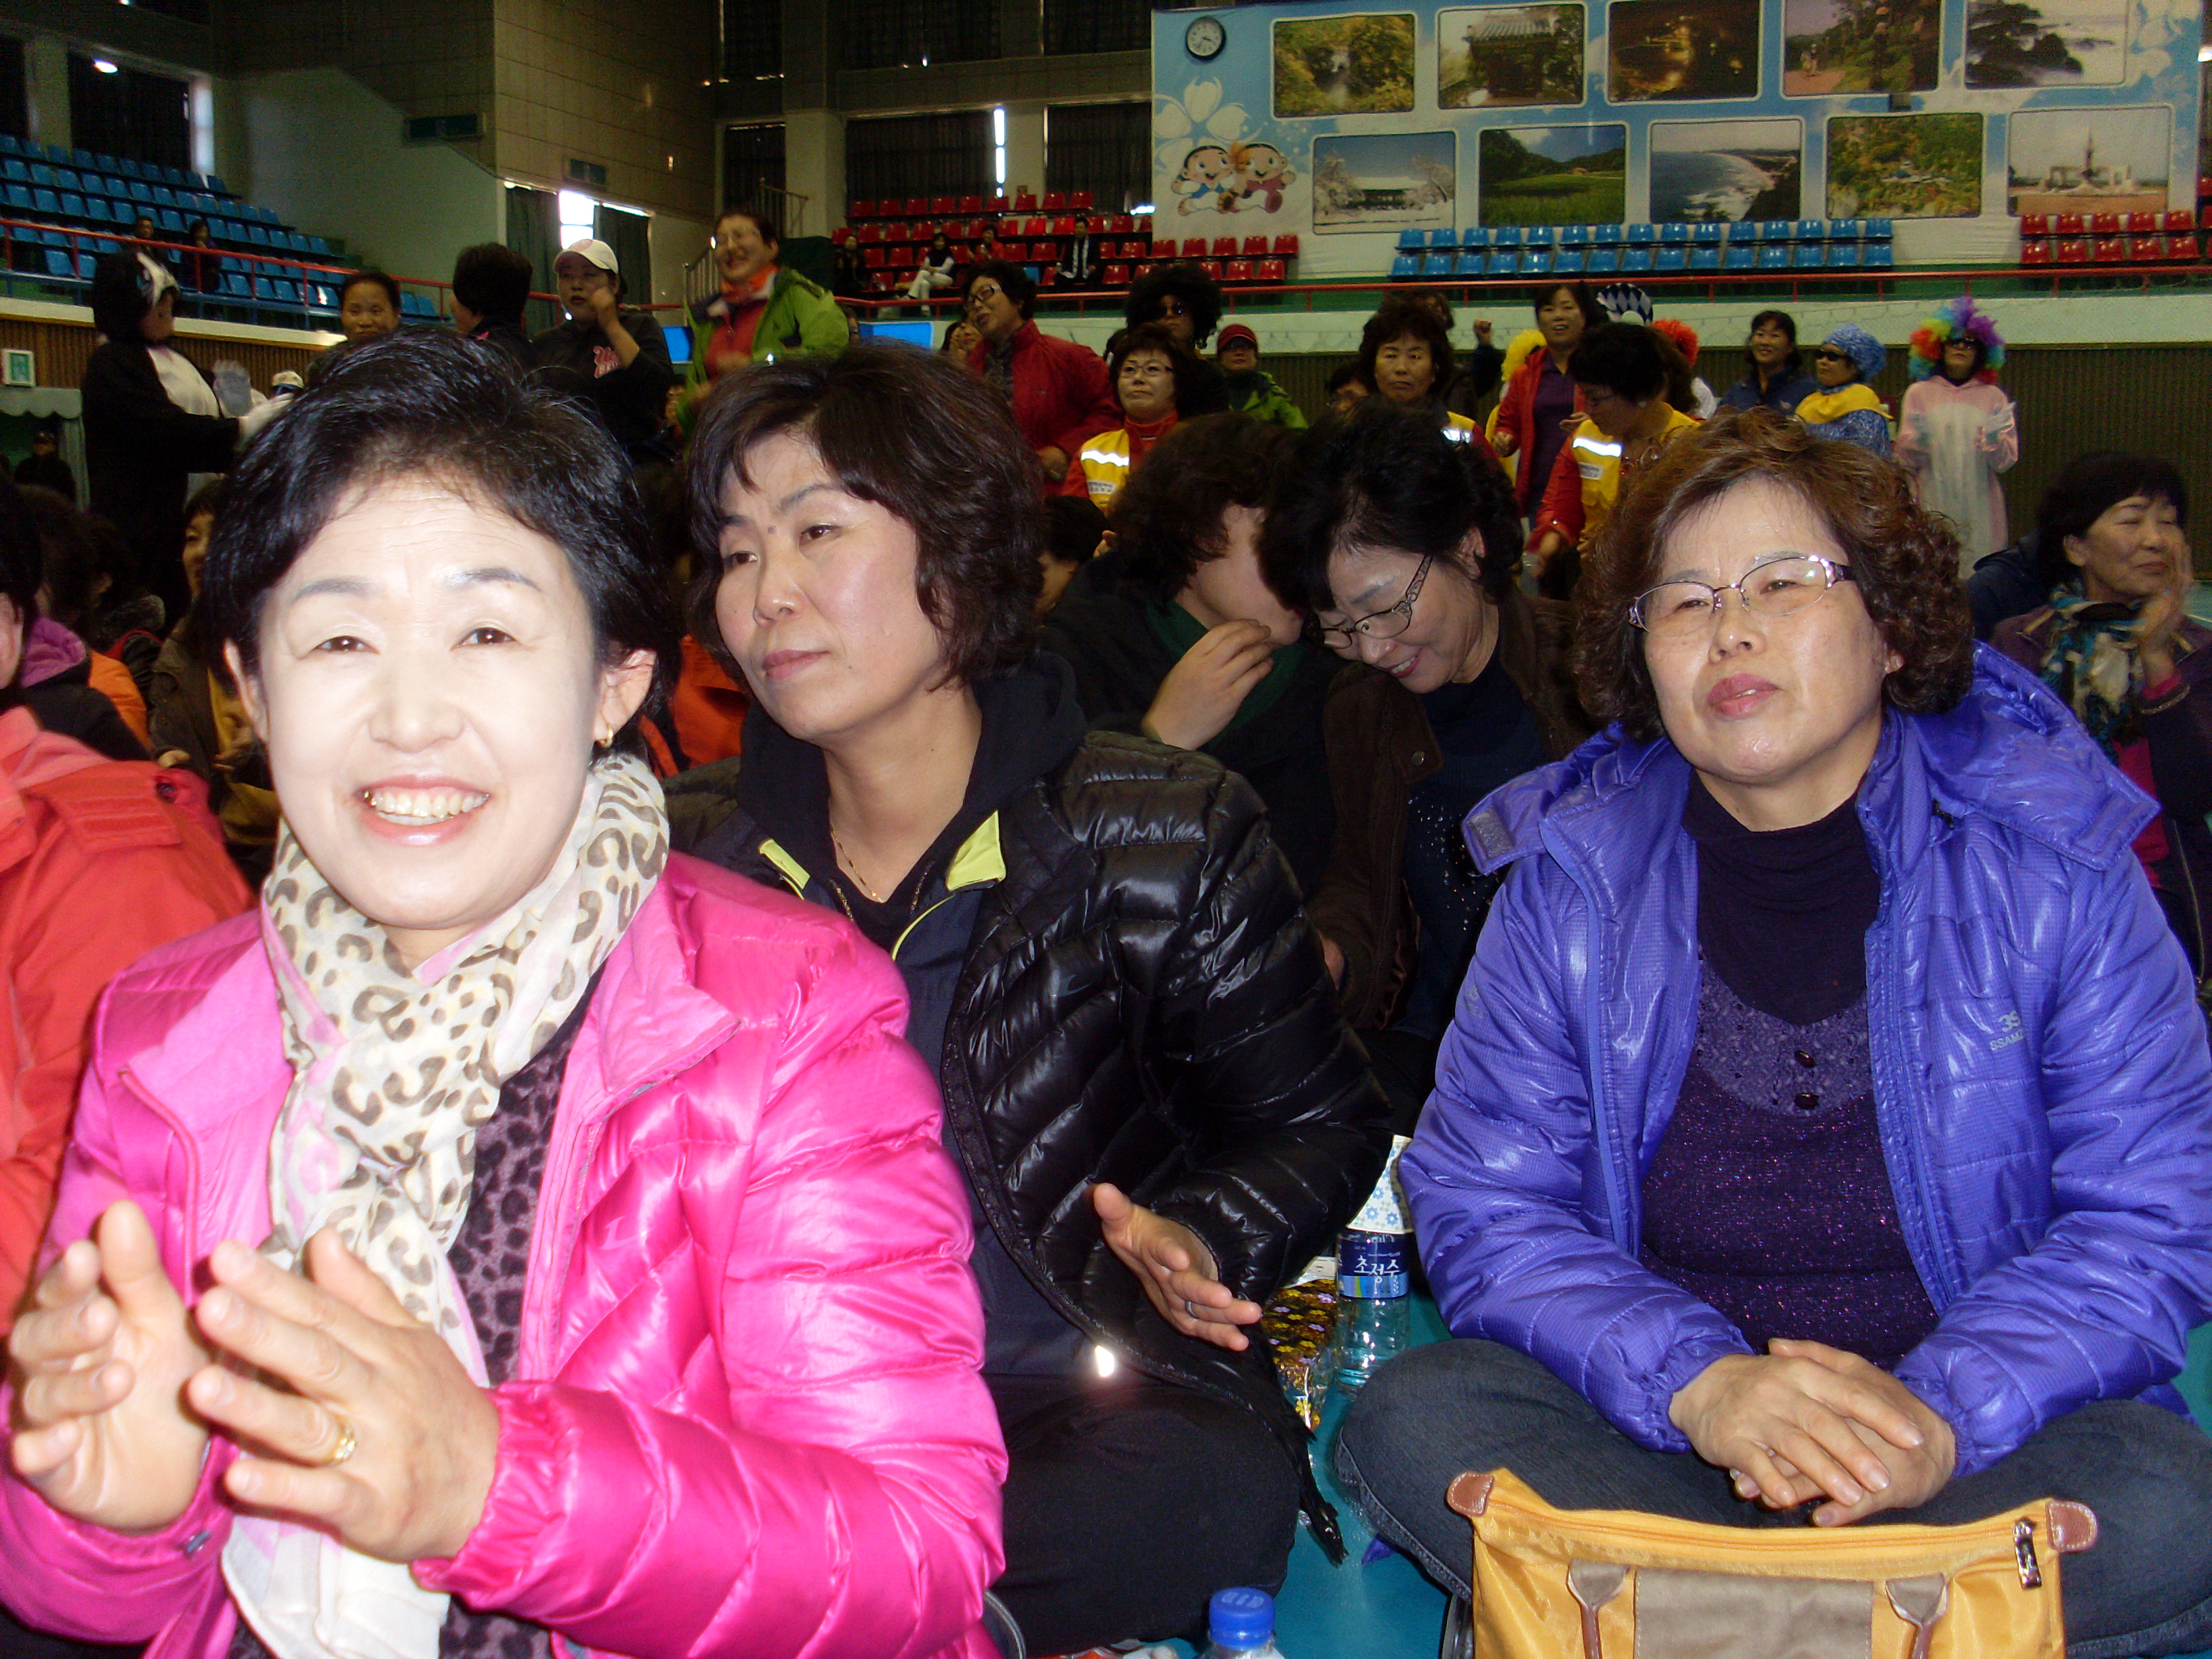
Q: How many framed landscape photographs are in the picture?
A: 10